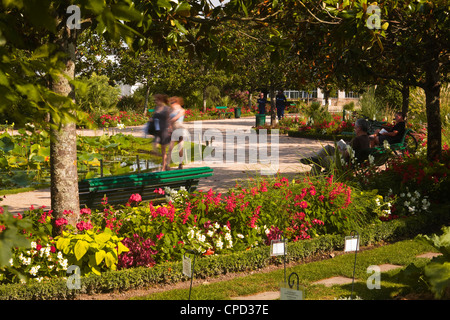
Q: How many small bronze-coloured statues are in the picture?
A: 0